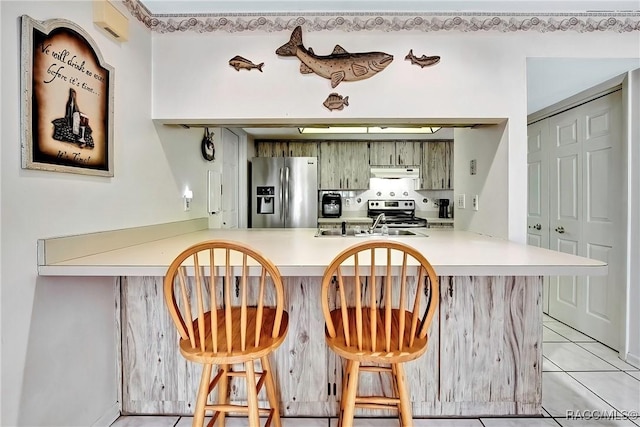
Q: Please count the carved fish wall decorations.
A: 4